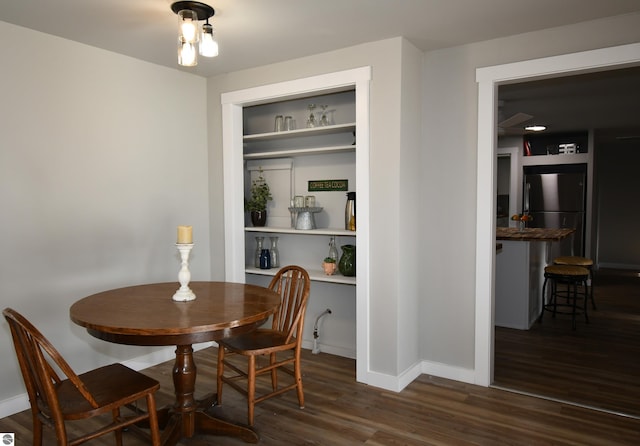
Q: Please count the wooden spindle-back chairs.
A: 2